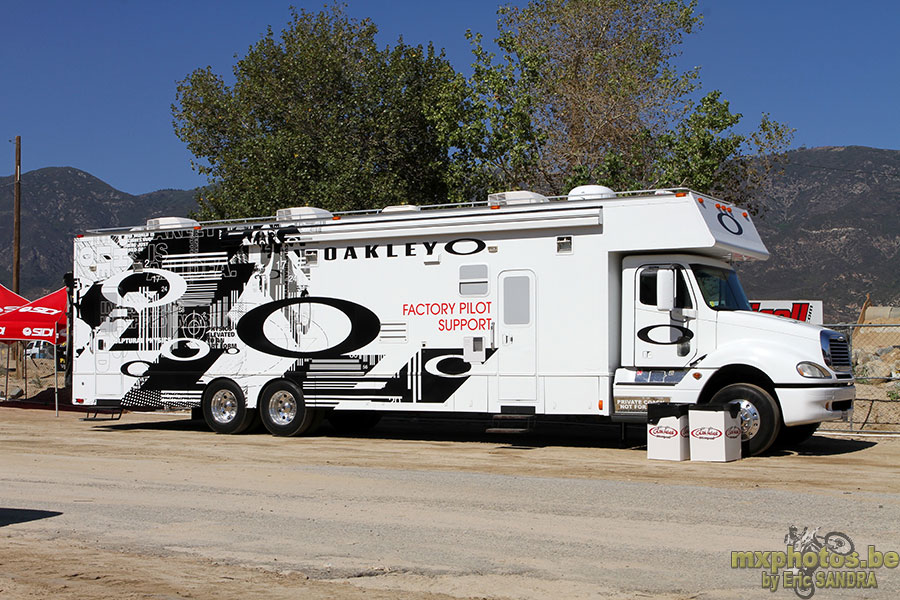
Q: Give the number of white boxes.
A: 2